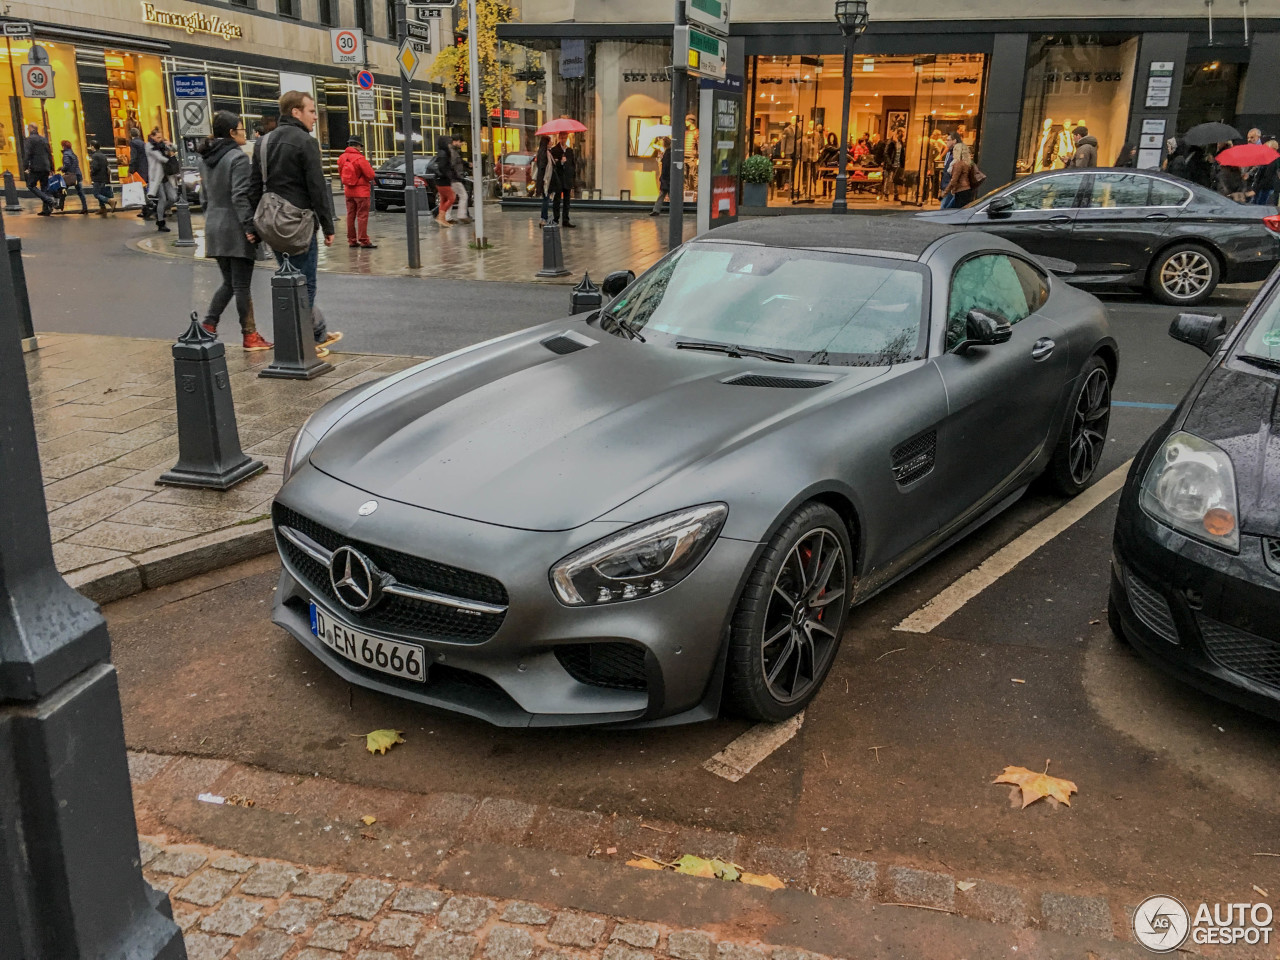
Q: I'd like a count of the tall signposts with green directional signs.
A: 1